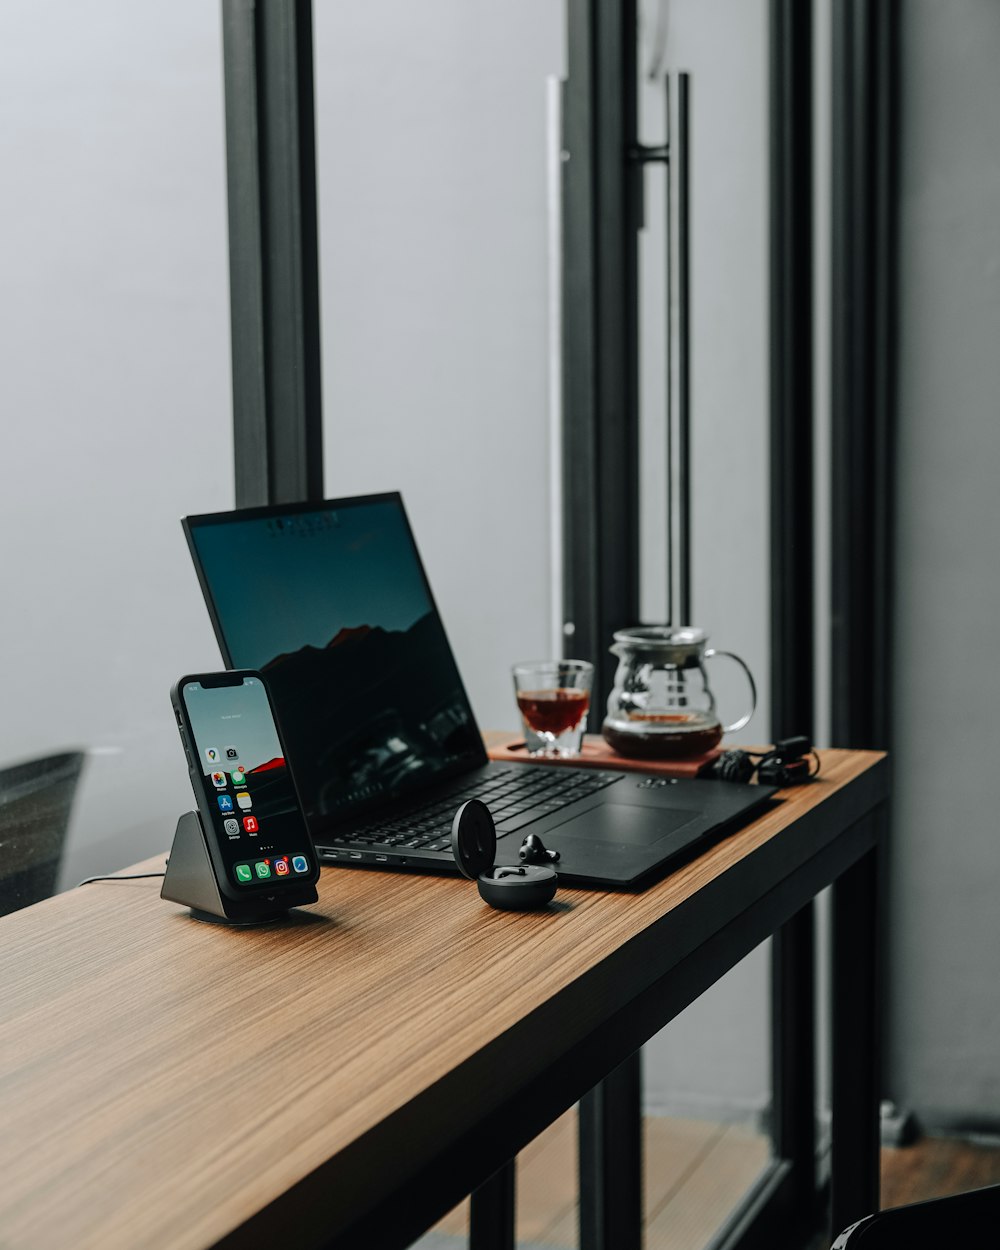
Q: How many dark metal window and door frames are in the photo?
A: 4